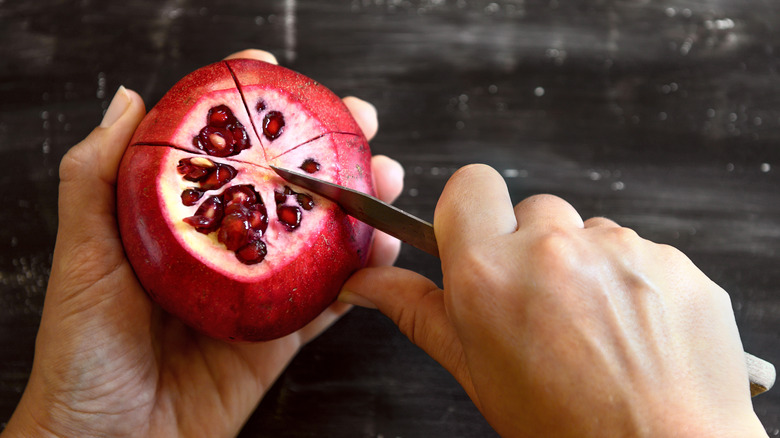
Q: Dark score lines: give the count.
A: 3